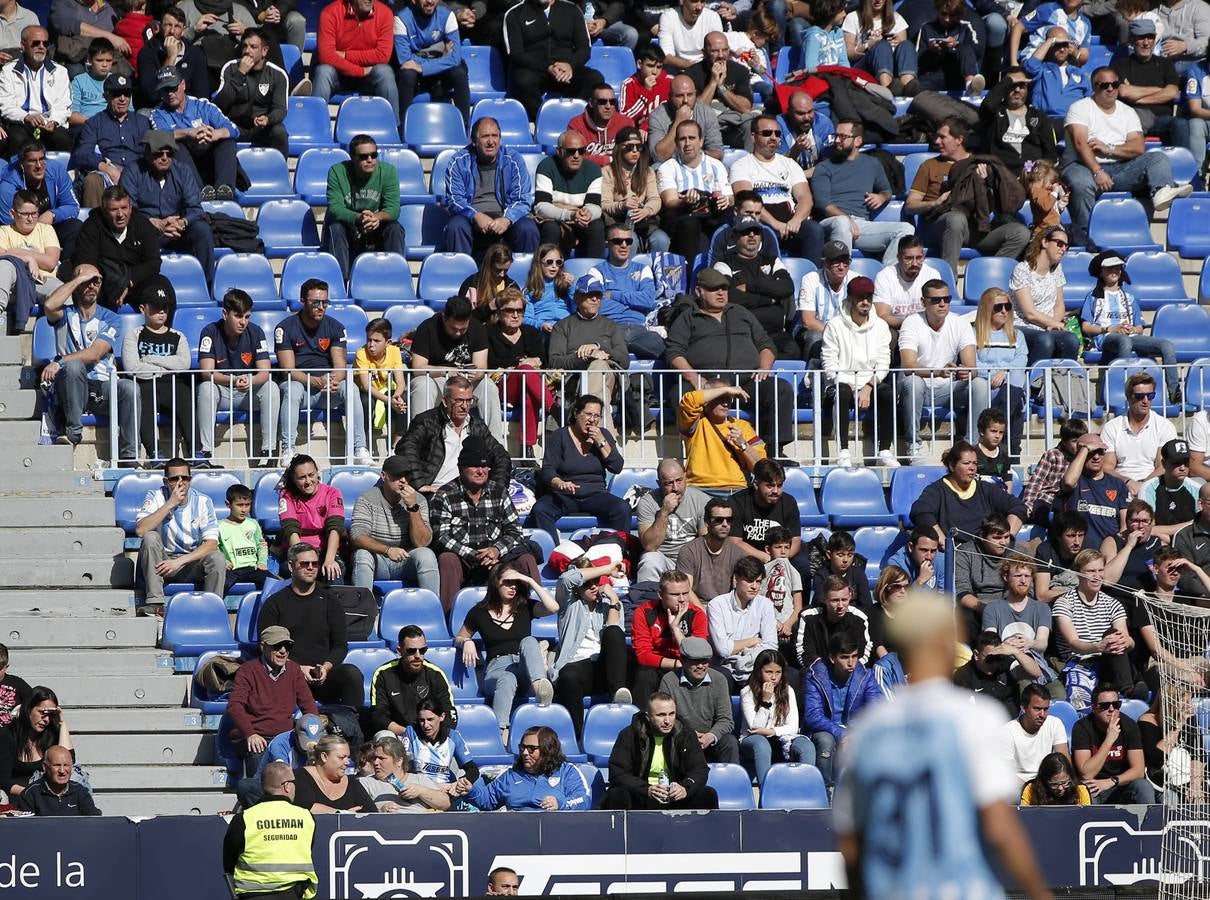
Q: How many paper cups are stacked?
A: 0